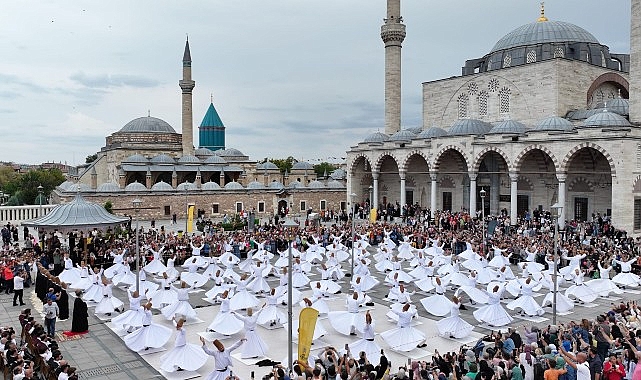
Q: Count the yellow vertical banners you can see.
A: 3